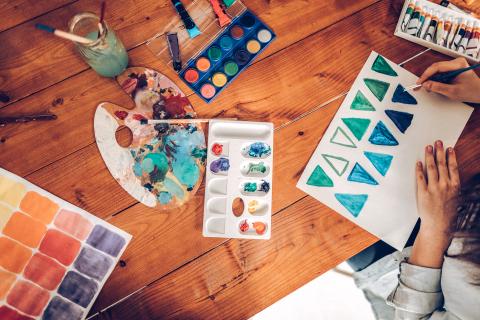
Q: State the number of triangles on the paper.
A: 13